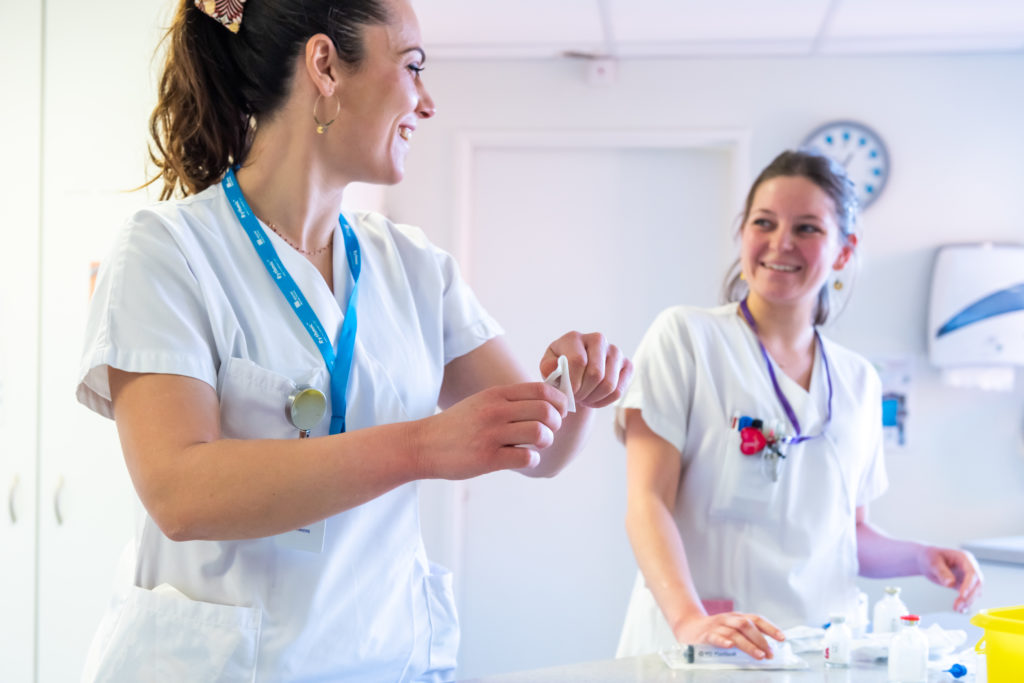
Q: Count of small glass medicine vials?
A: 3